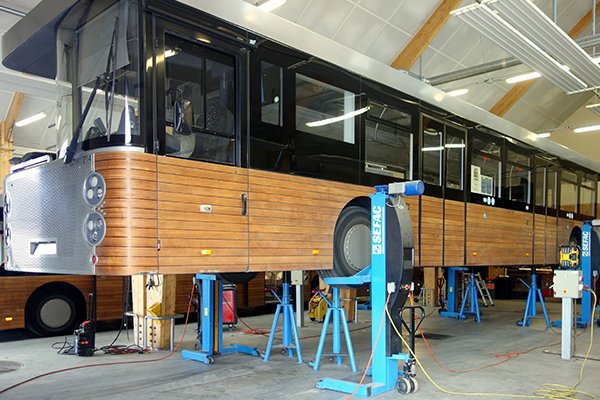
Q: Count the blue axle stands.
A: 4